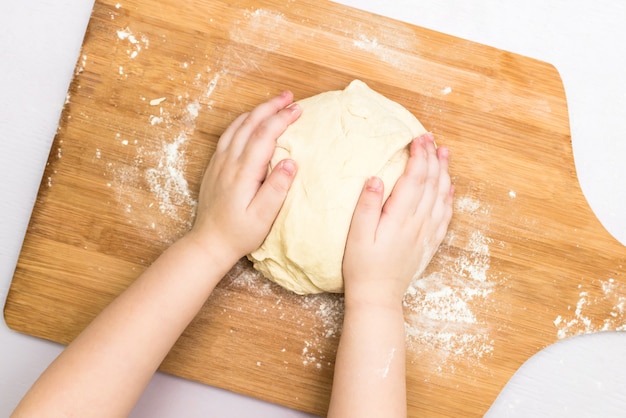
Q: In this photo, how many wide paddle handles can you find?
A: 1